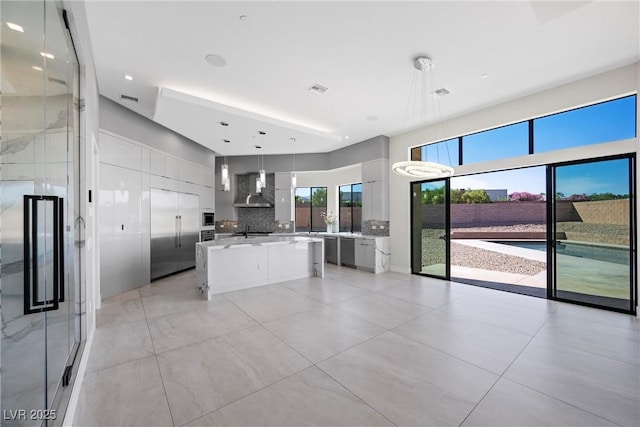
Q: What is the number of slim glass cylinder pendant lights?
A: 5